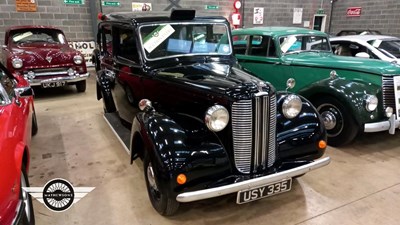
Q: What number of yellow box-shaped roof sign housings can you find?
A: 0